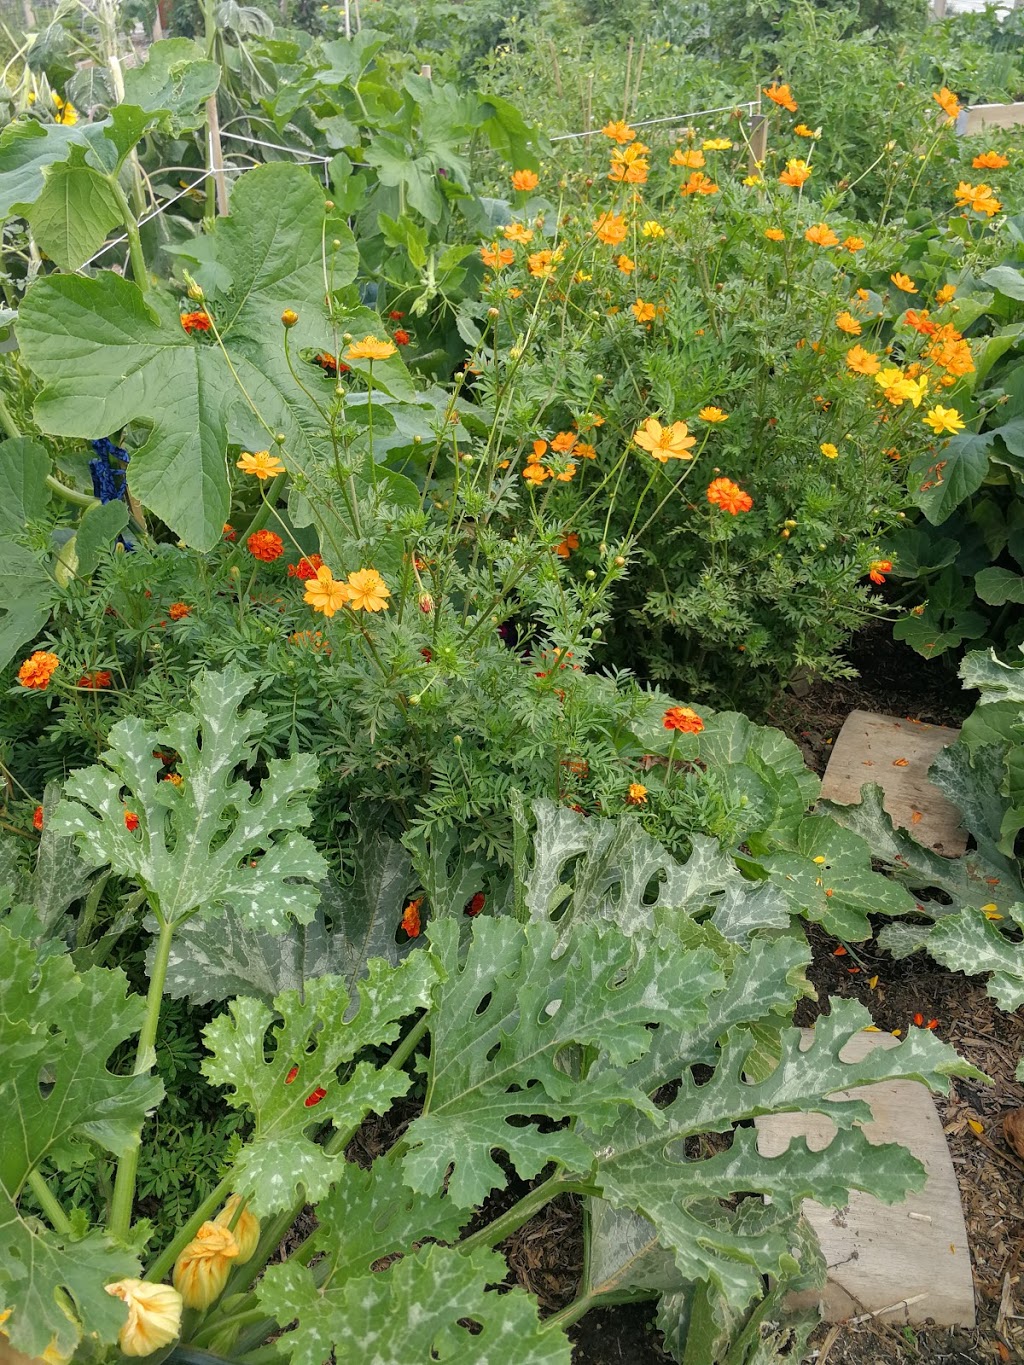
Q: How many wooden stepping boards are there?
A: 2